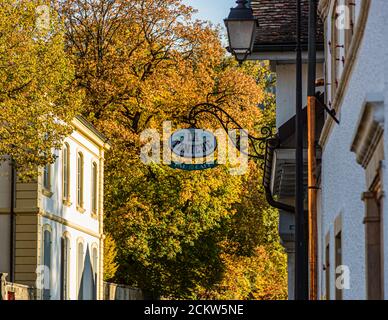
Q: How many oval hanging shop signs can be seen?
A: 1